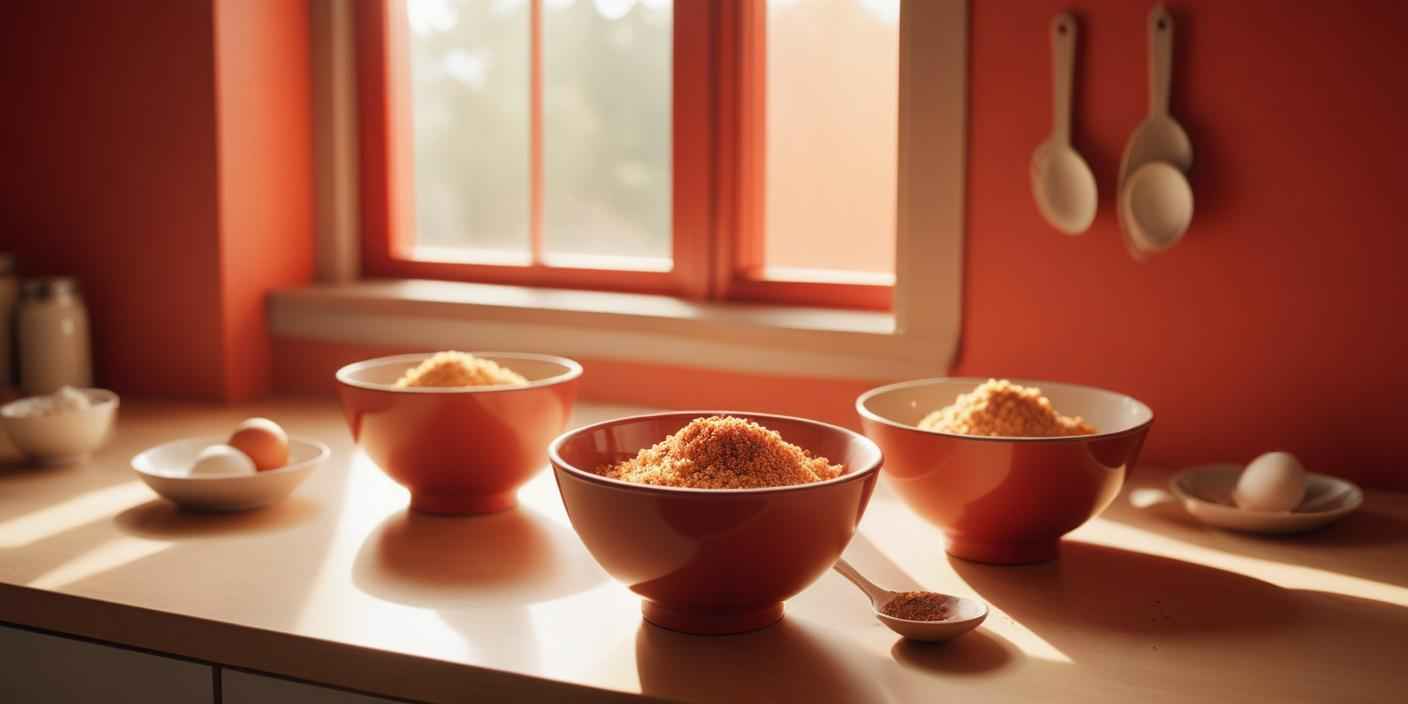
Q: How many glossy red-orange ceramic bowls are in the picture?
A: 3